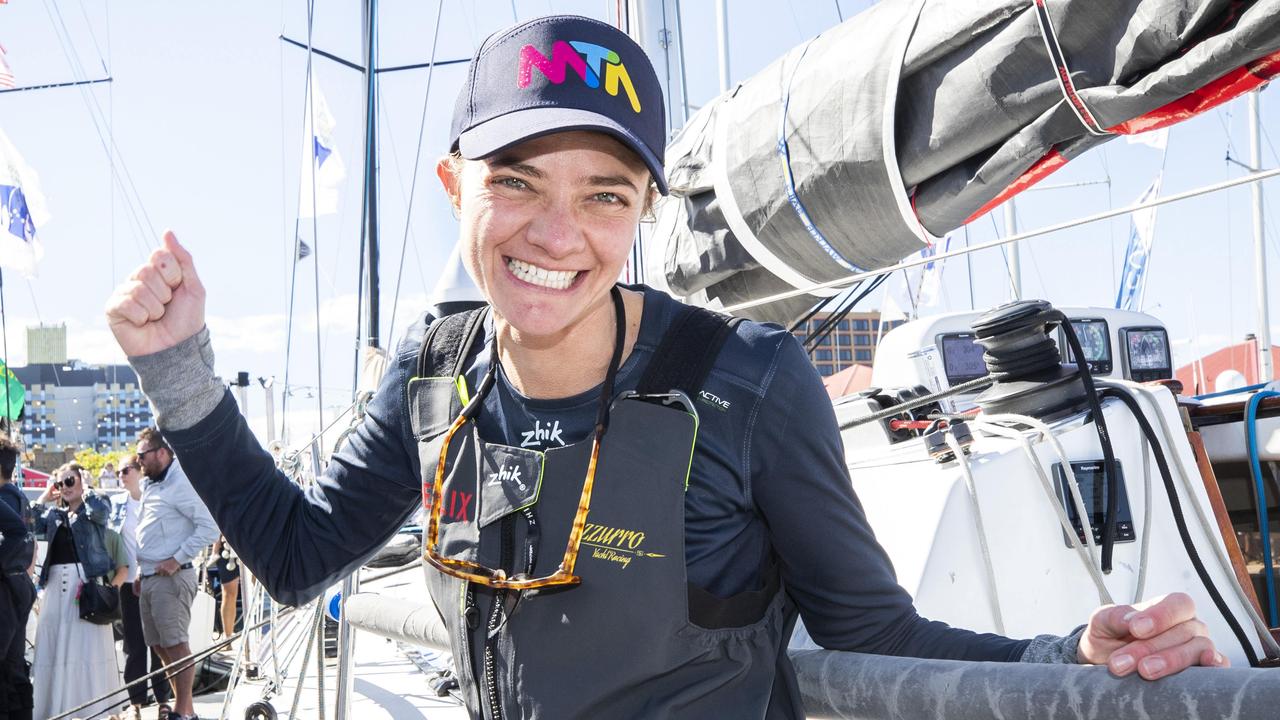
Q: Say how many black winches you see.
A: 1